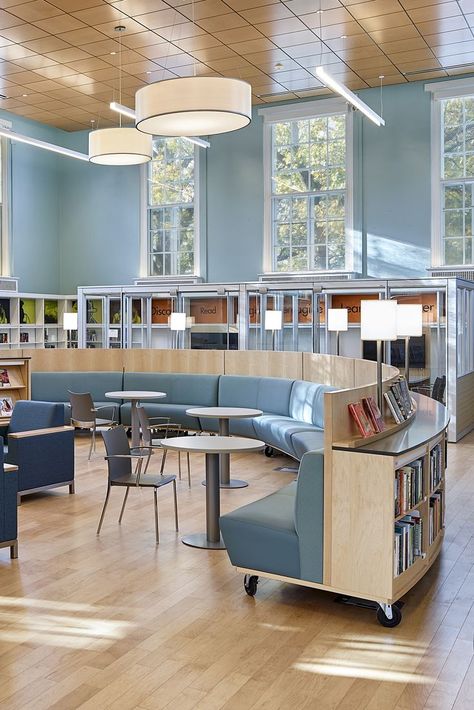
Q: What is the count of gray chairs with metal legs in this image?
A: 3